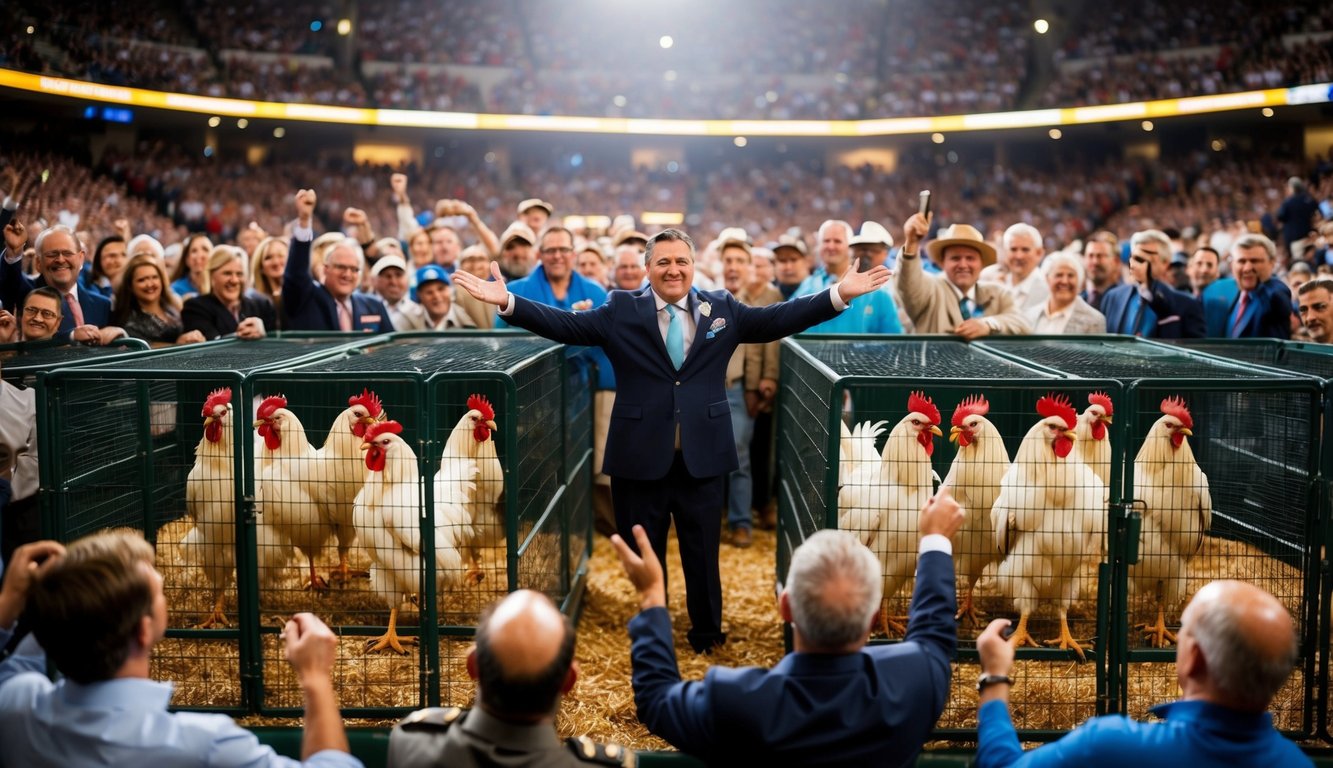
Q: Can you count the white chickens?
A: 10